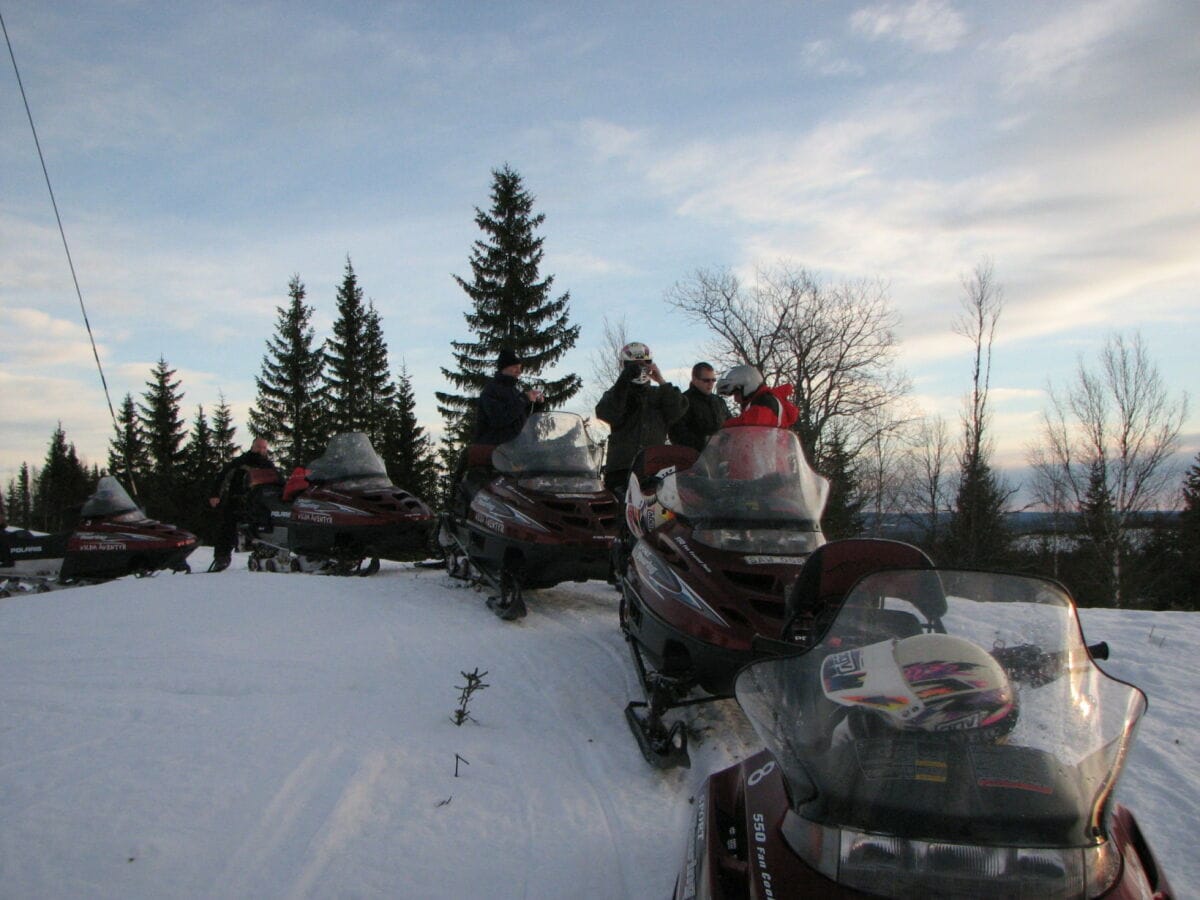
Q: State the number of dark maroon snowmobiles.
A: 5